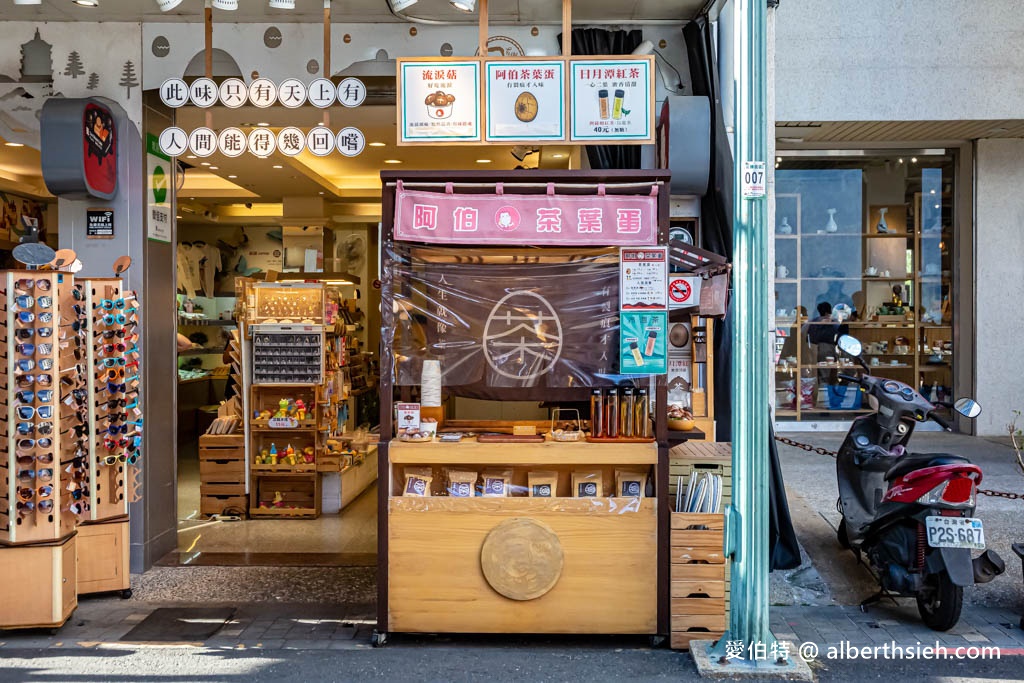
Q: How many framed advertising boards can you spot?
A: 3